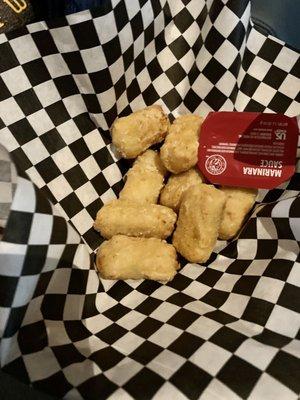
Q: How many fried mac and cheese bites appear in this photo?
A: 8